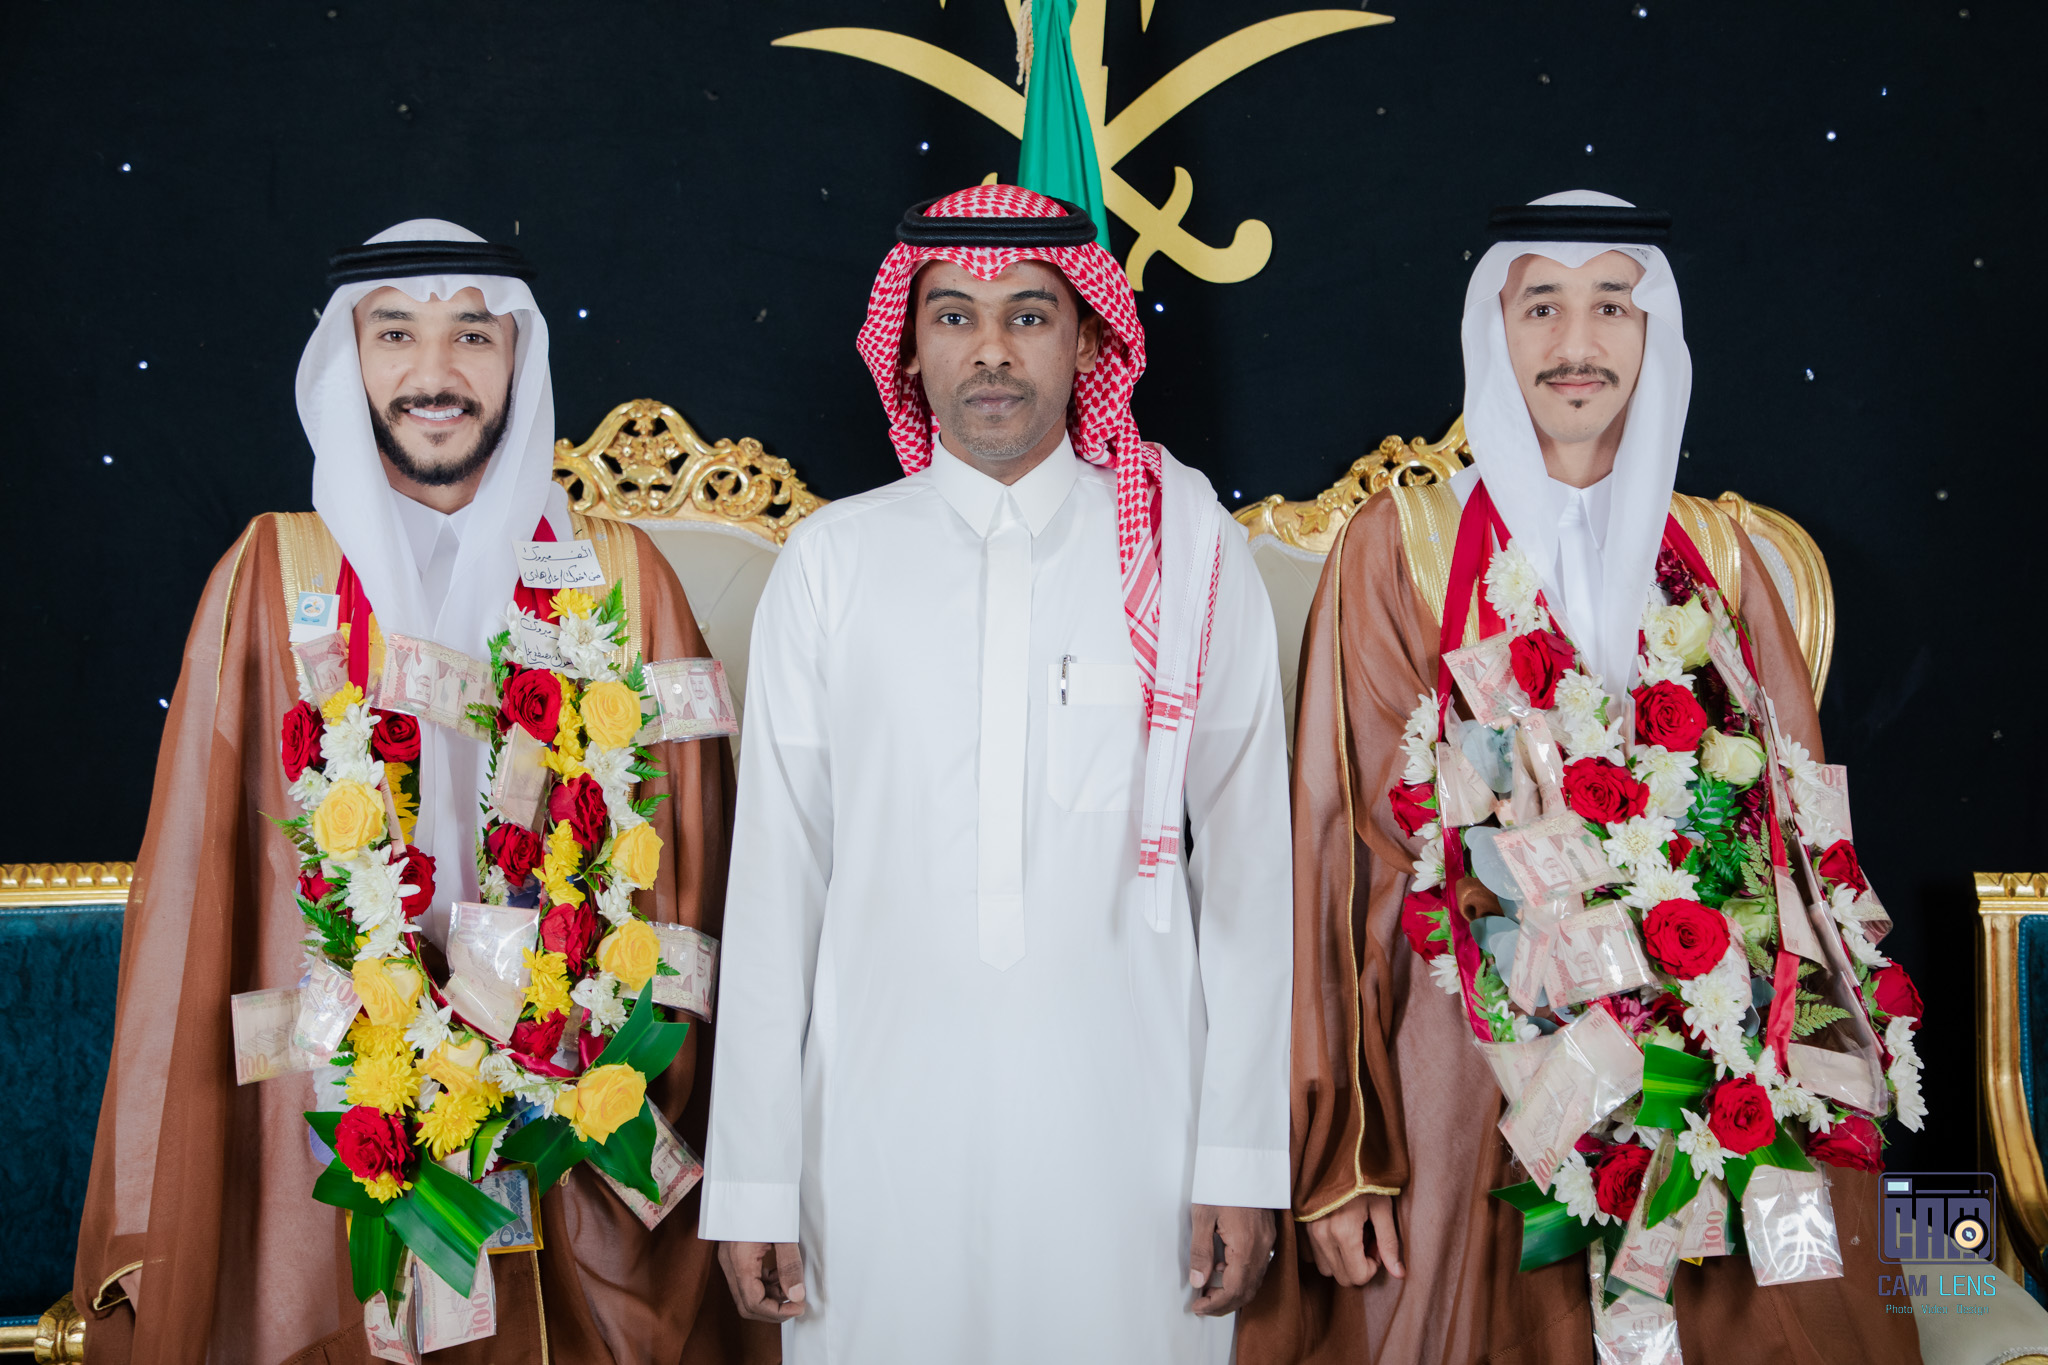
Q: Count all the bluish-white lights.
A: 13